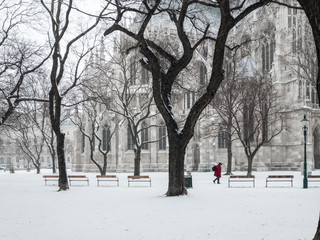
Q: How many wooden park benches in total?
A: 7